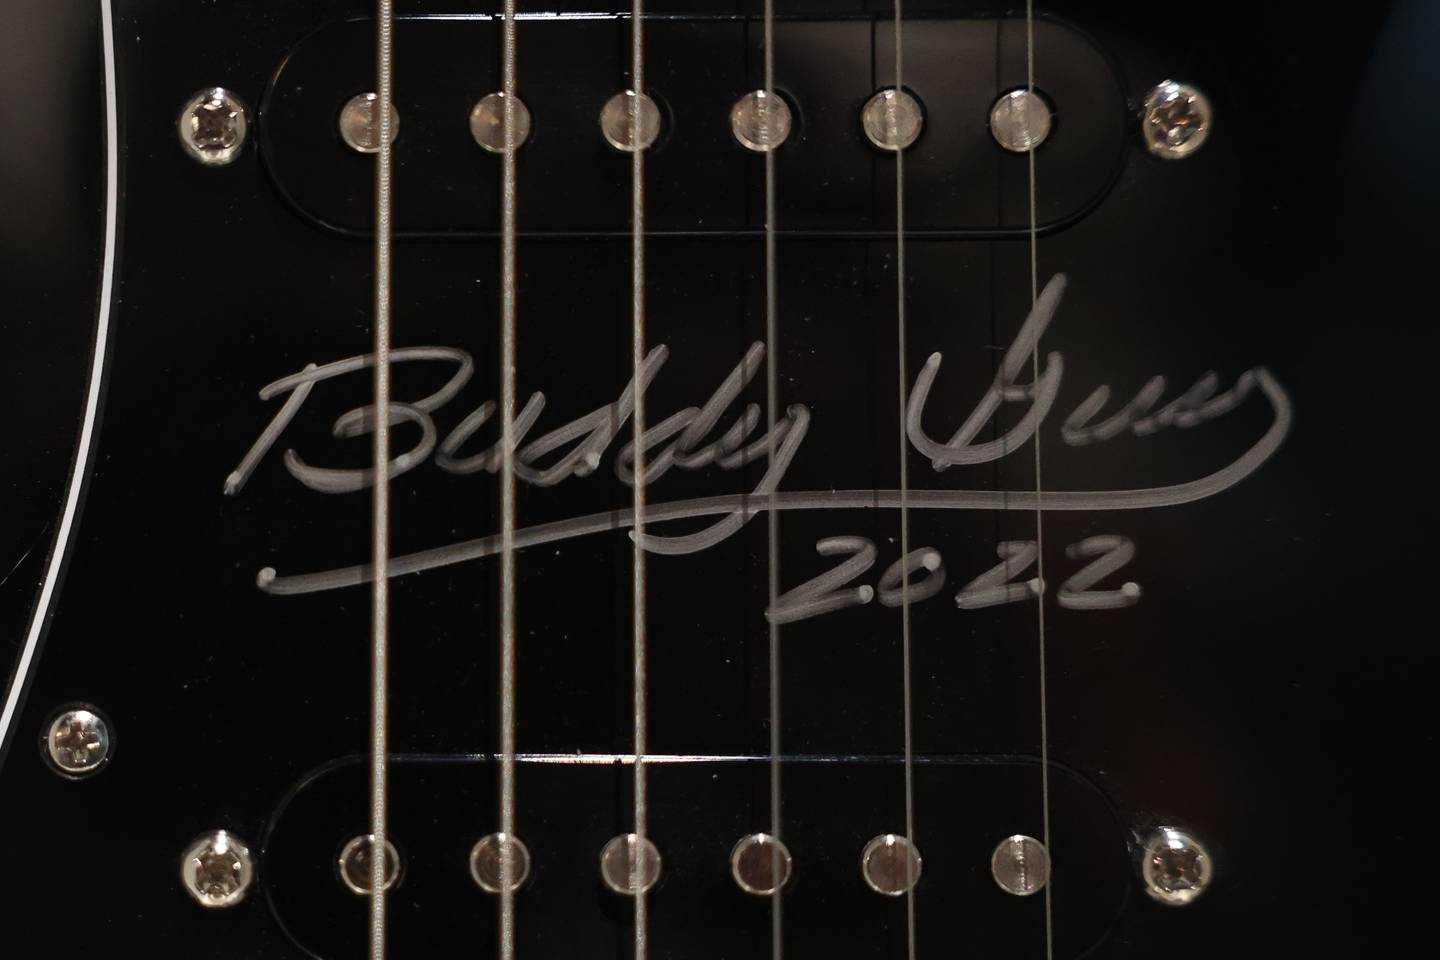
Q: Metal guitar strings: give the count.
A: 6